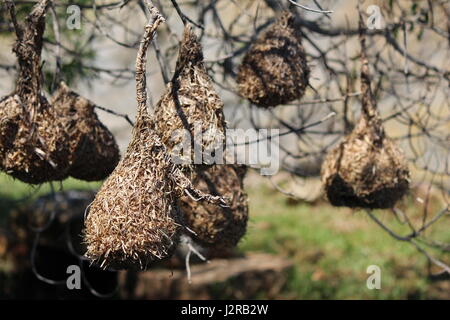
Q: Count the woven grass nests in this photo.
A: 7